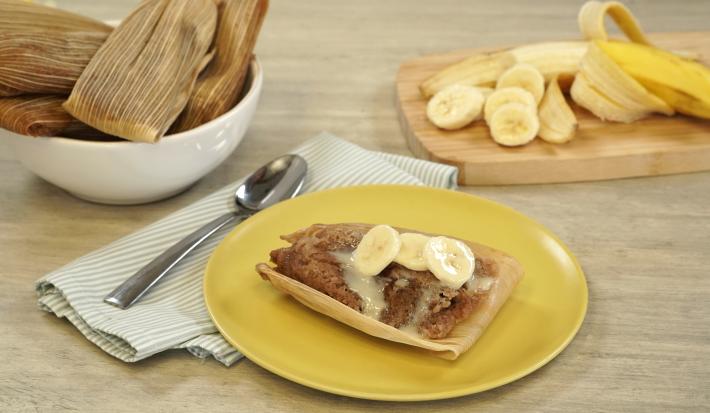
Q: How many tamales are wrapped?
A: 4